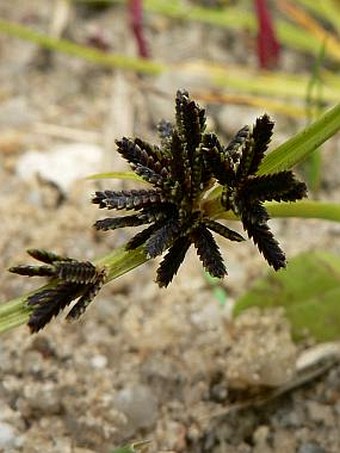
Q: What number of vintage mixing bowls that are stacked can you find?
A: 0